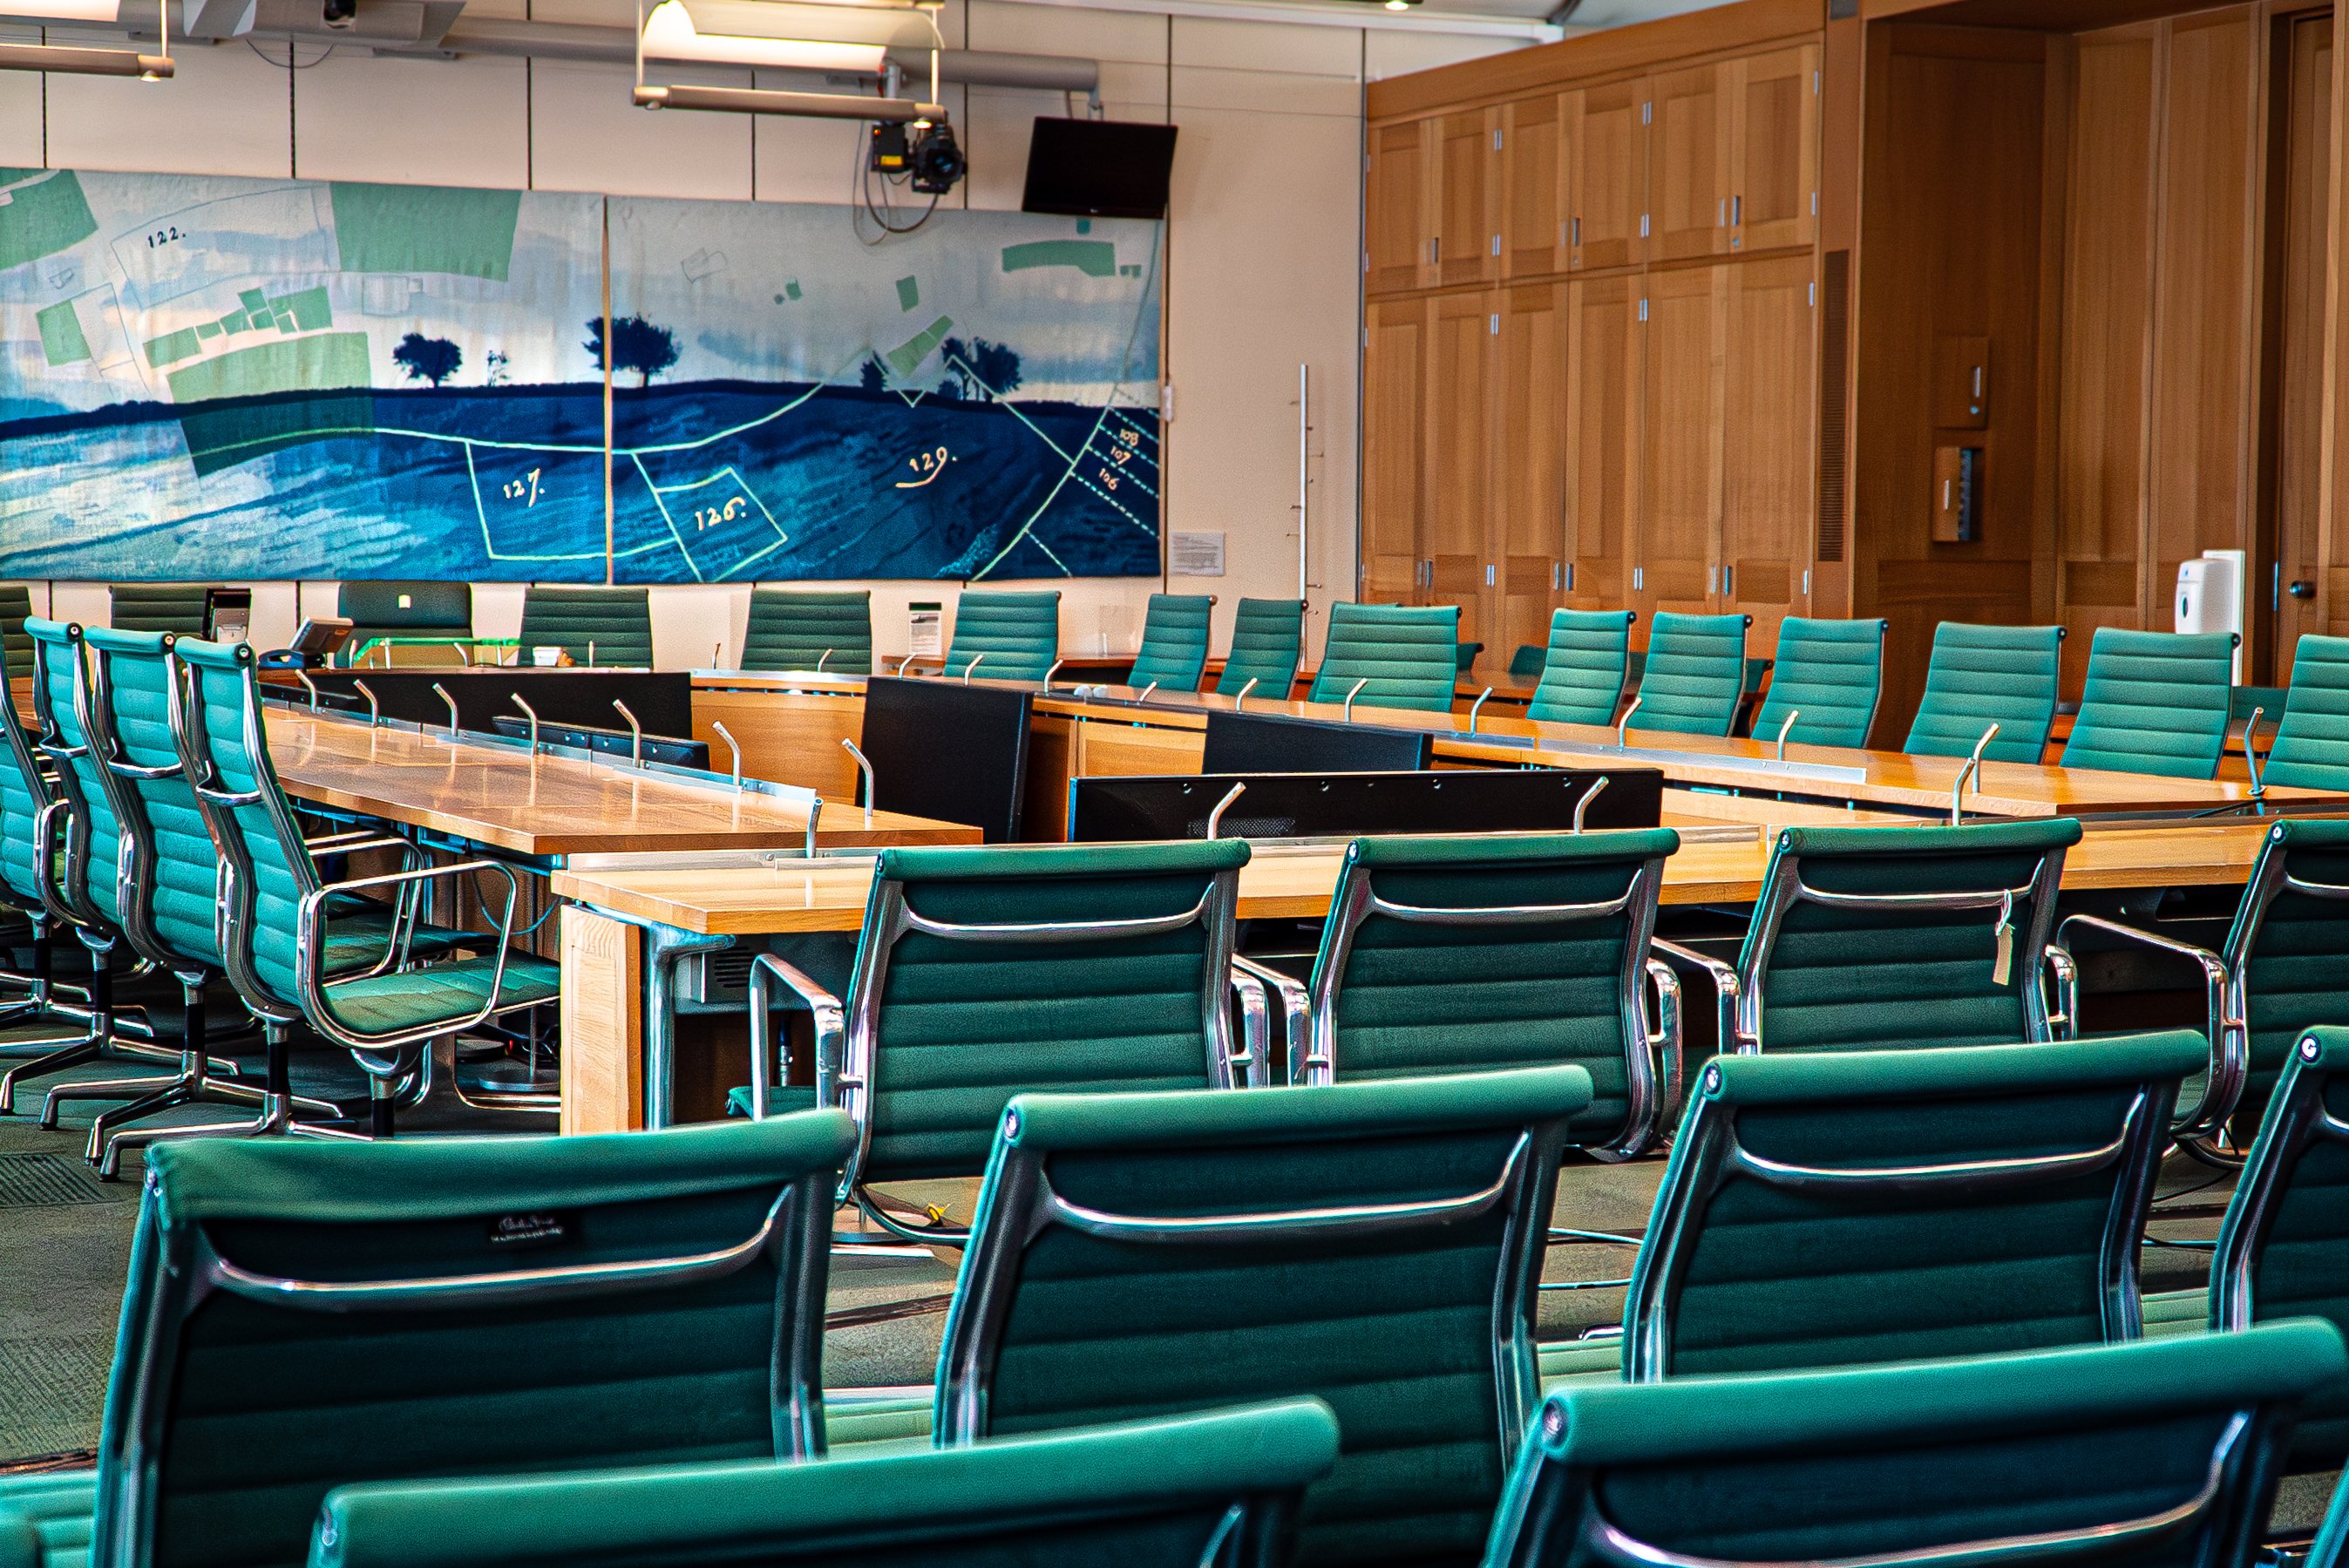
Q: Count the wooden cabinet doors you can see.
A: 12